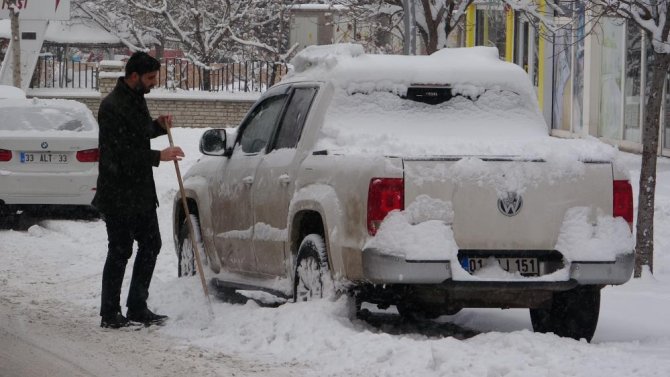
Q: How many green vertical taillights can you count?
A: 0